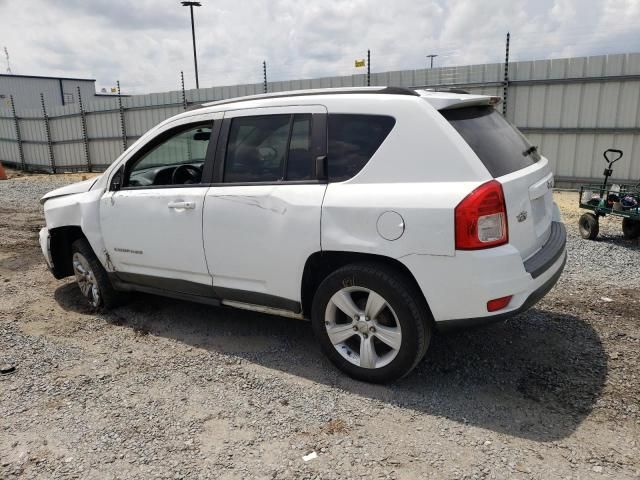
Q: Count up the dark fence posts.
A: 8